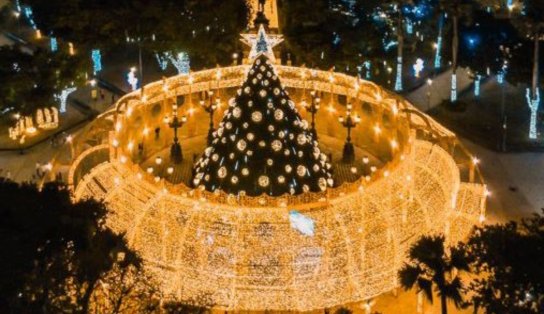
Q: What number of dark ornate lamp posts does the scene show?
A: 4